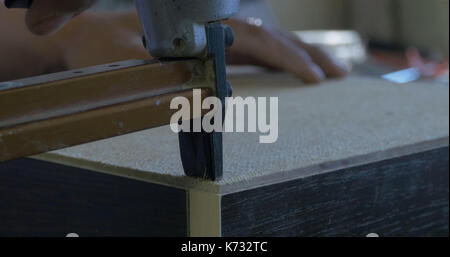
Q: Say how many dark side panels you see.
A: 2